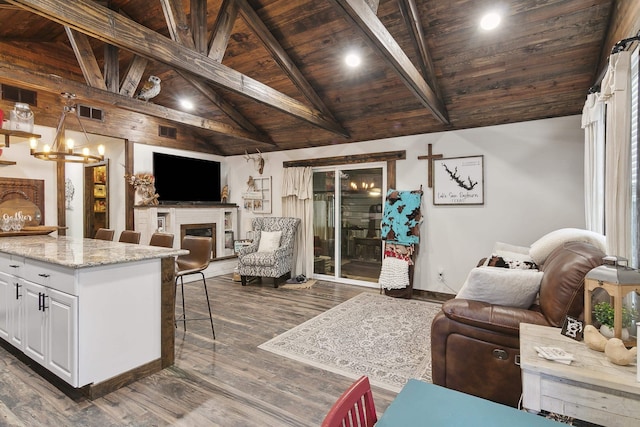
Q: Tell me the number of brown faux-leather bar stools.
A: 4